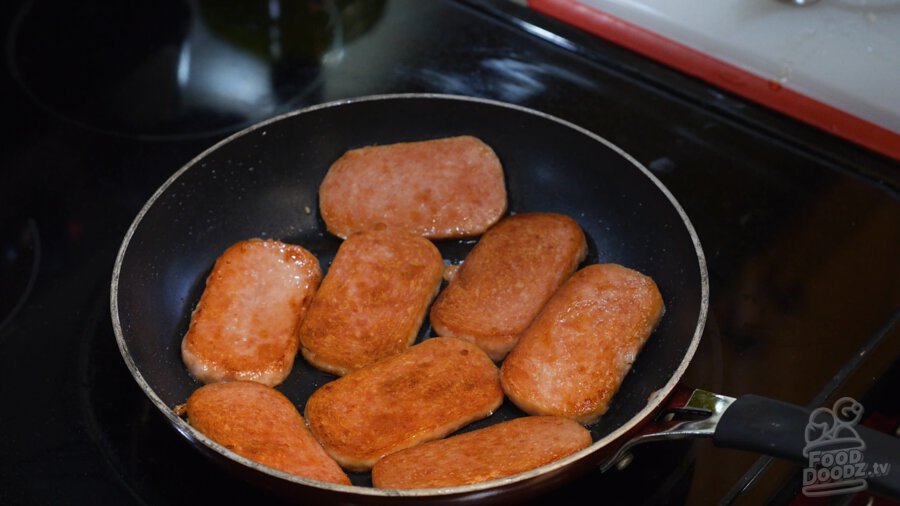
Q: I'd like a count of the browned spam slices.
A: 8